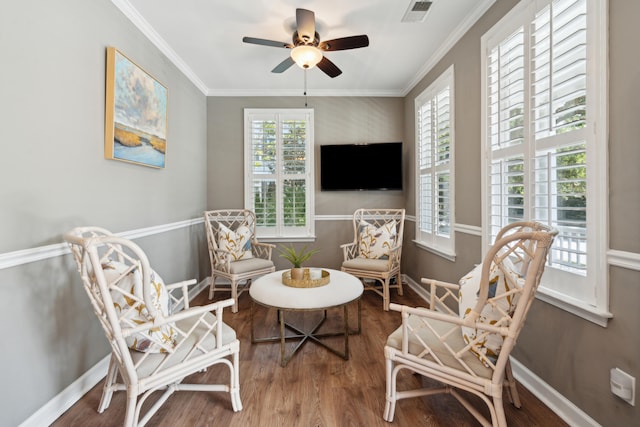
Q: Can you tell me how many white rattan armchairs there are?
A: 4